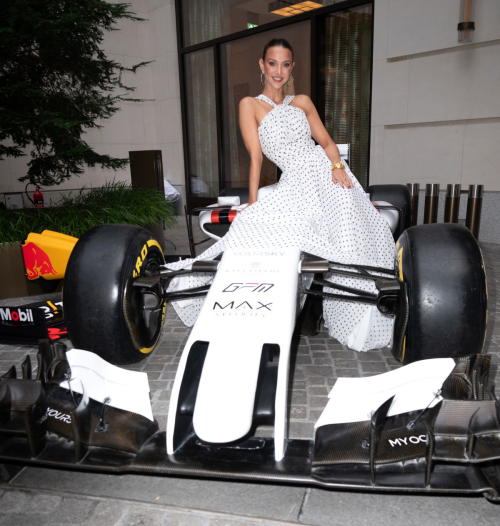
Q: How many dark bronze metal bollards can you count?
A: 4